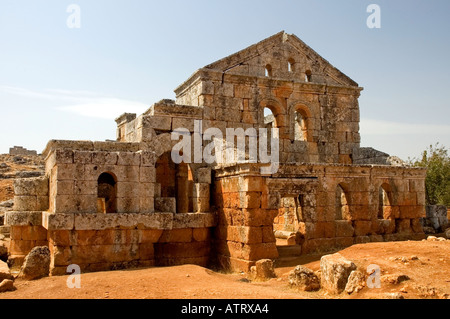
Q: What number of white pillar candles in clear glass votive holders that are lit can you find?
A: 0